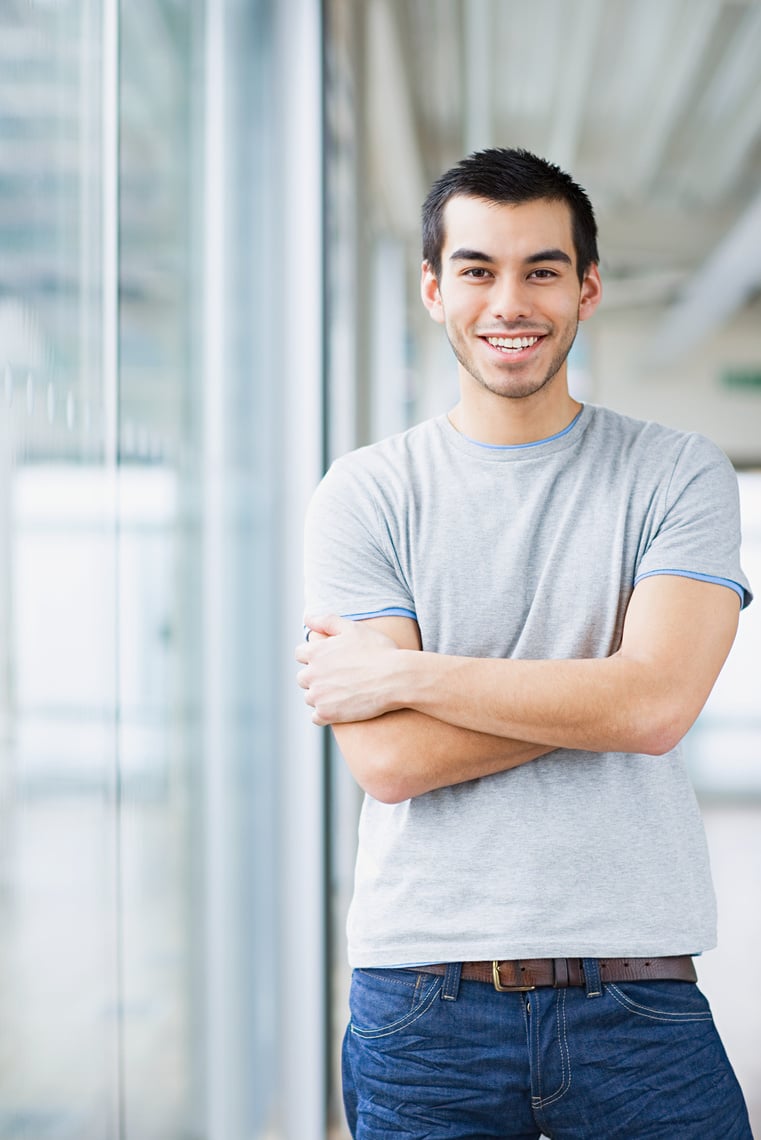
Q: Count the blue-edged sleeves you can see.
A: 2